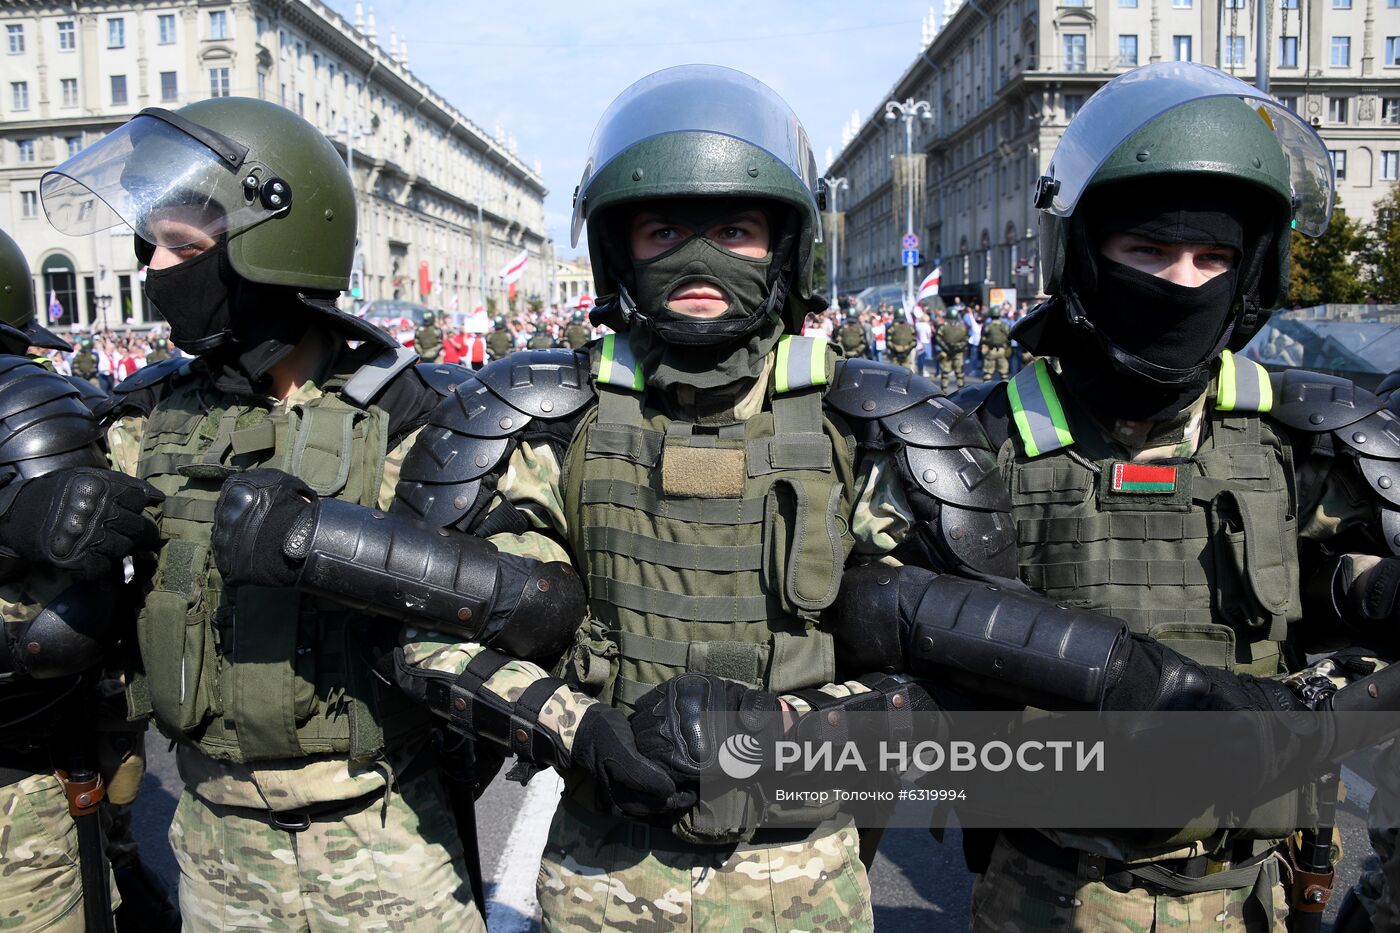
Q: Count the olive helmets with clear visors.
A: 3